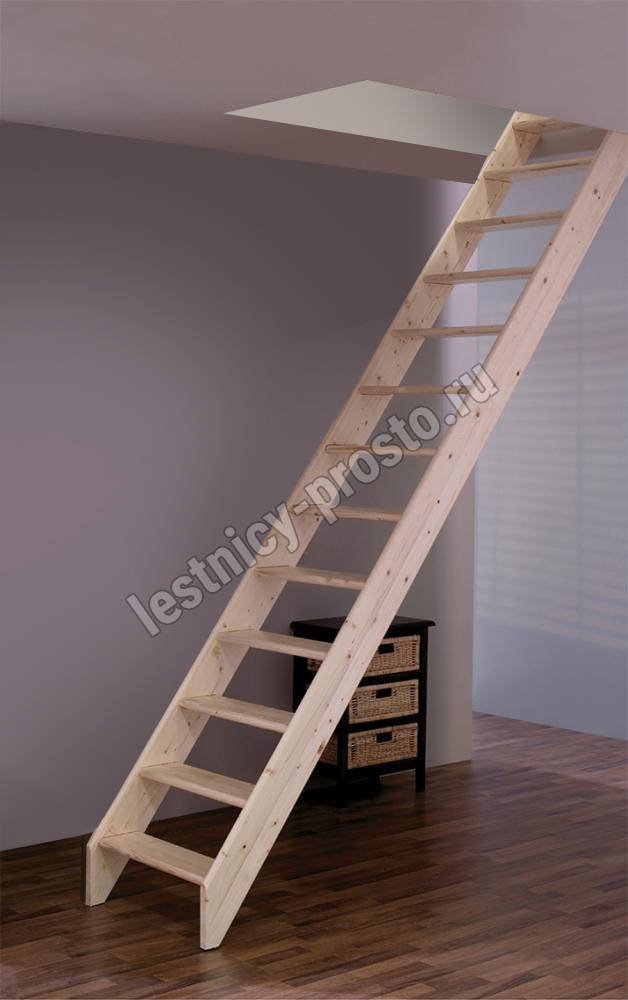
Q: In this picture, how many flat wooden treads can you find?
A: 13